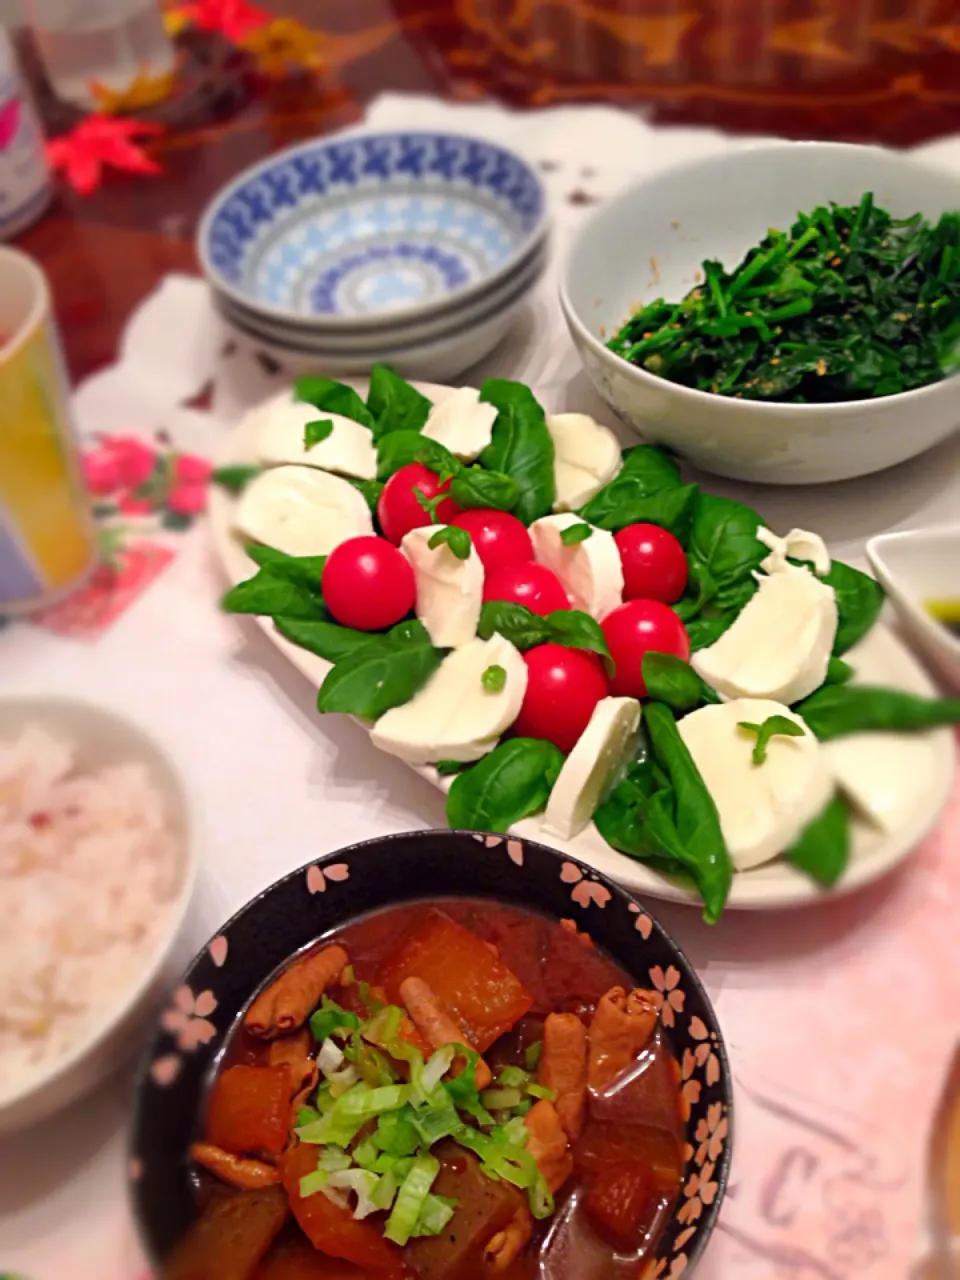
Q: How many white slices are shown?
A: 11